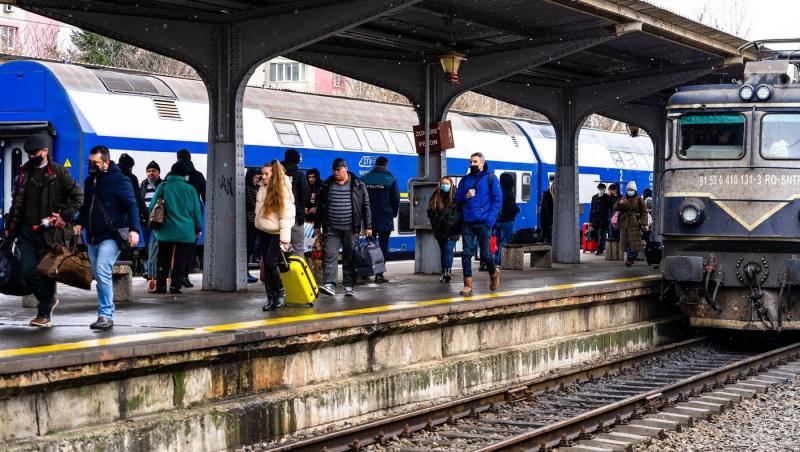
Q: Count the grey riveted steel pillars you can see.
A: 4